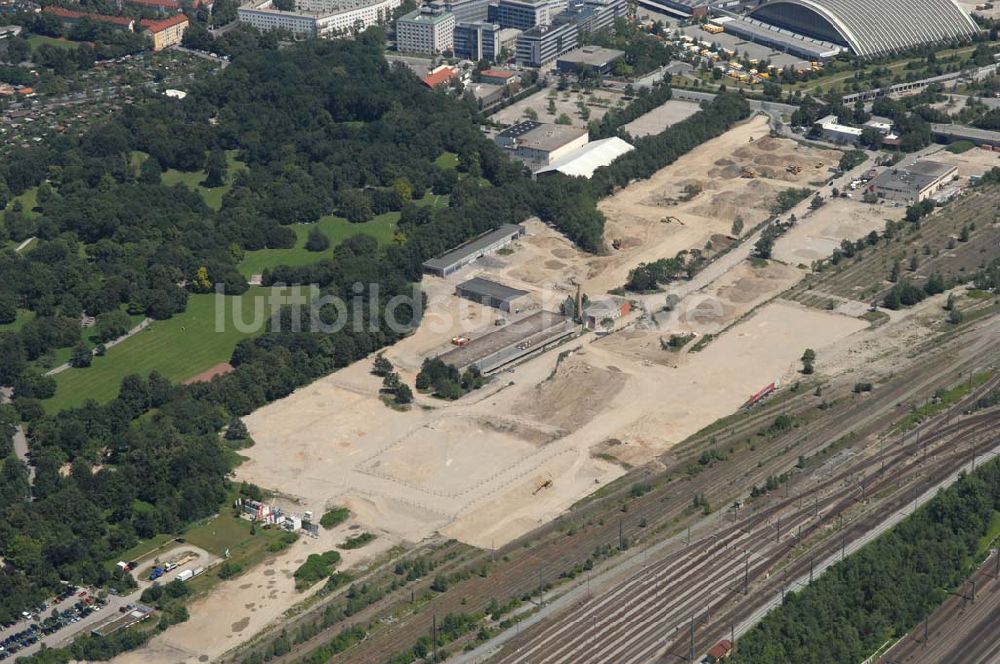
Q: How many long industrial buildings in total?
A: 3